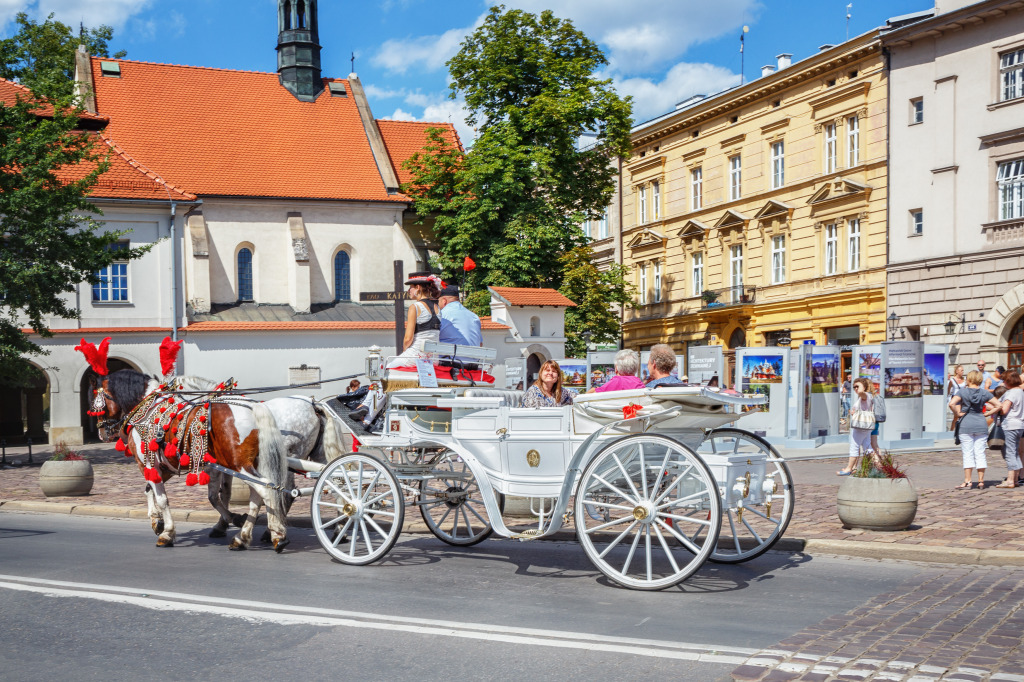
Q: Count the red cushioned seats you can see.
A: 1